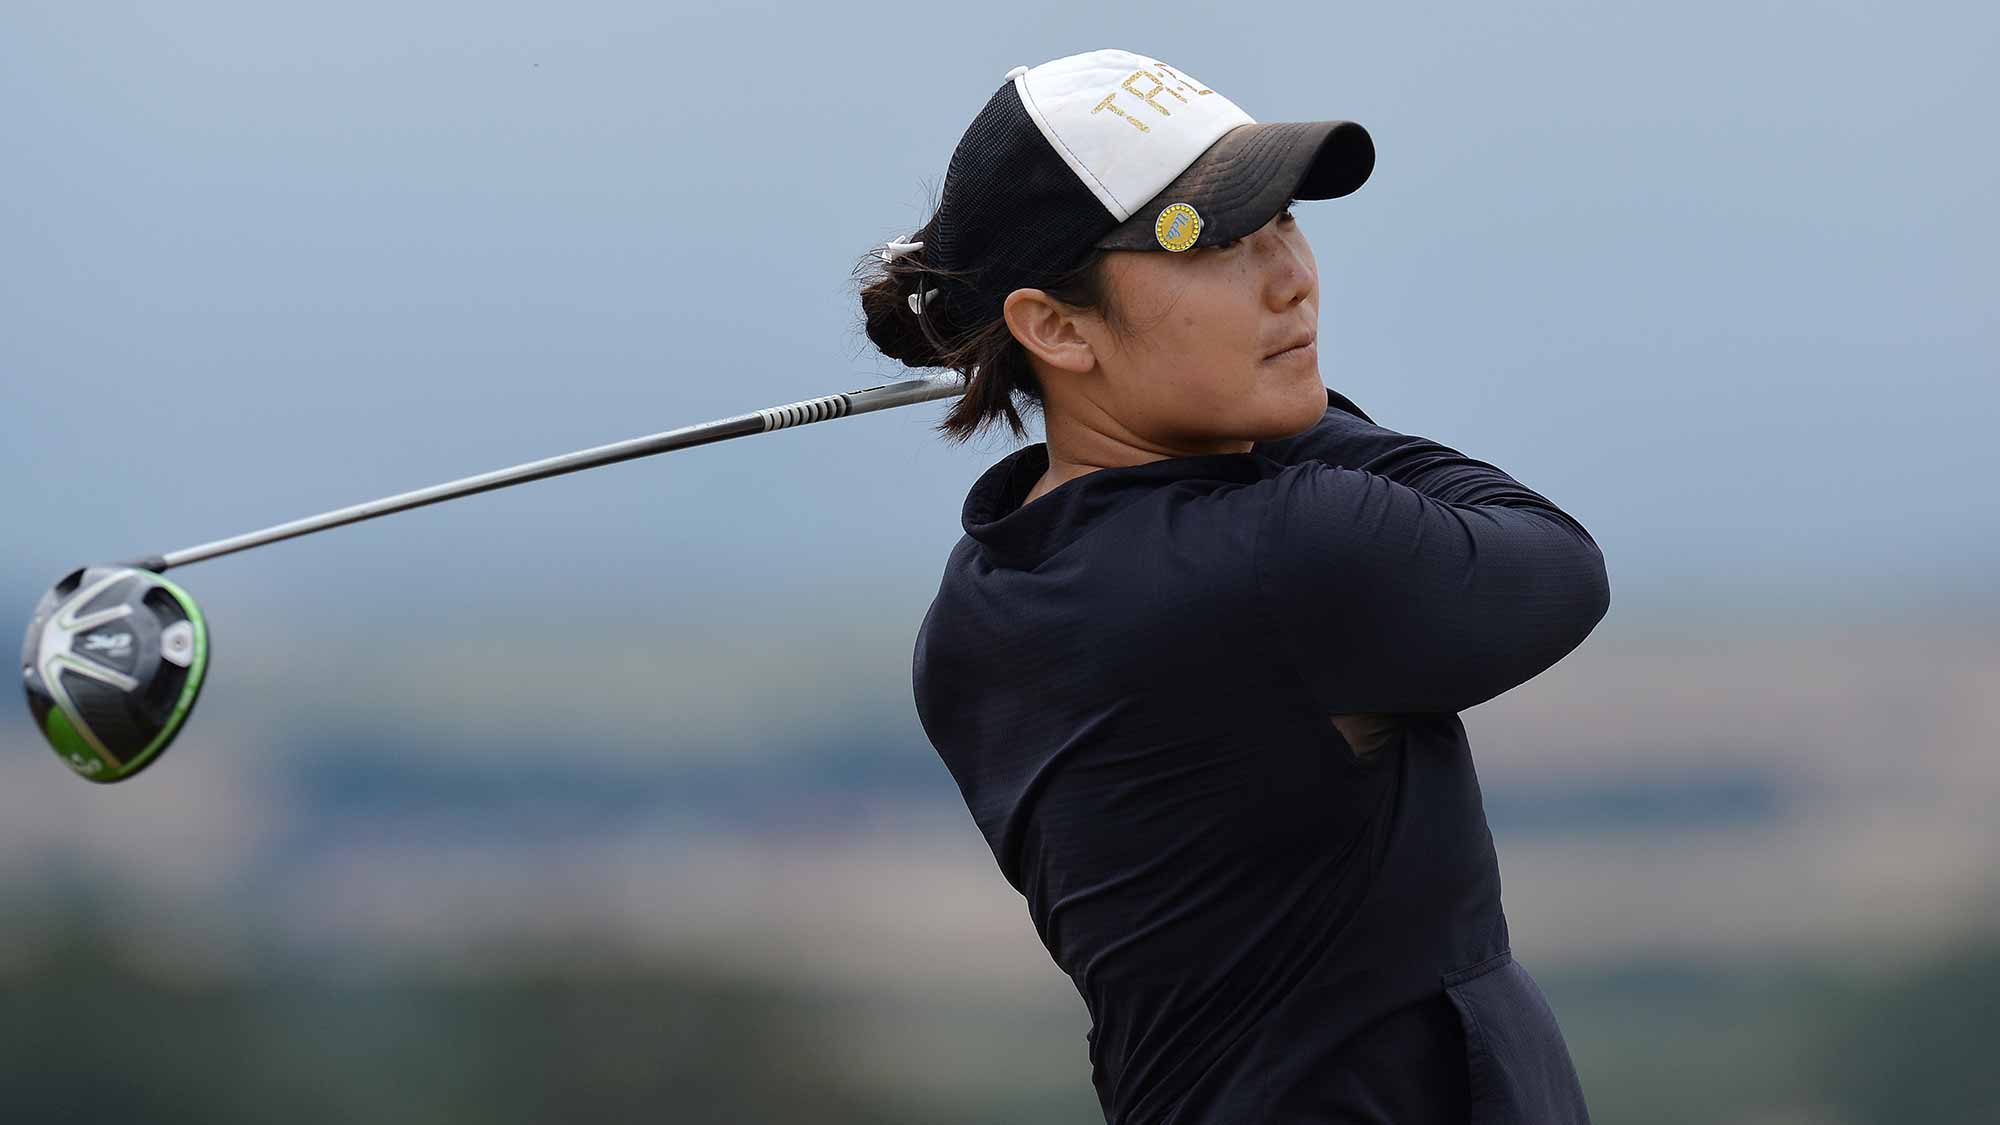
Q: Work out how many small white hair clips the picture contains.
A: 2